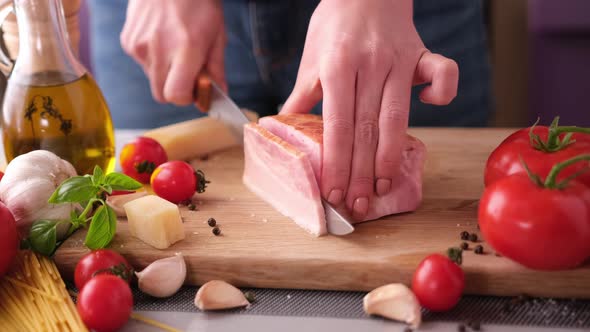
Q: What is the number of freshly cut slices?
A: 1